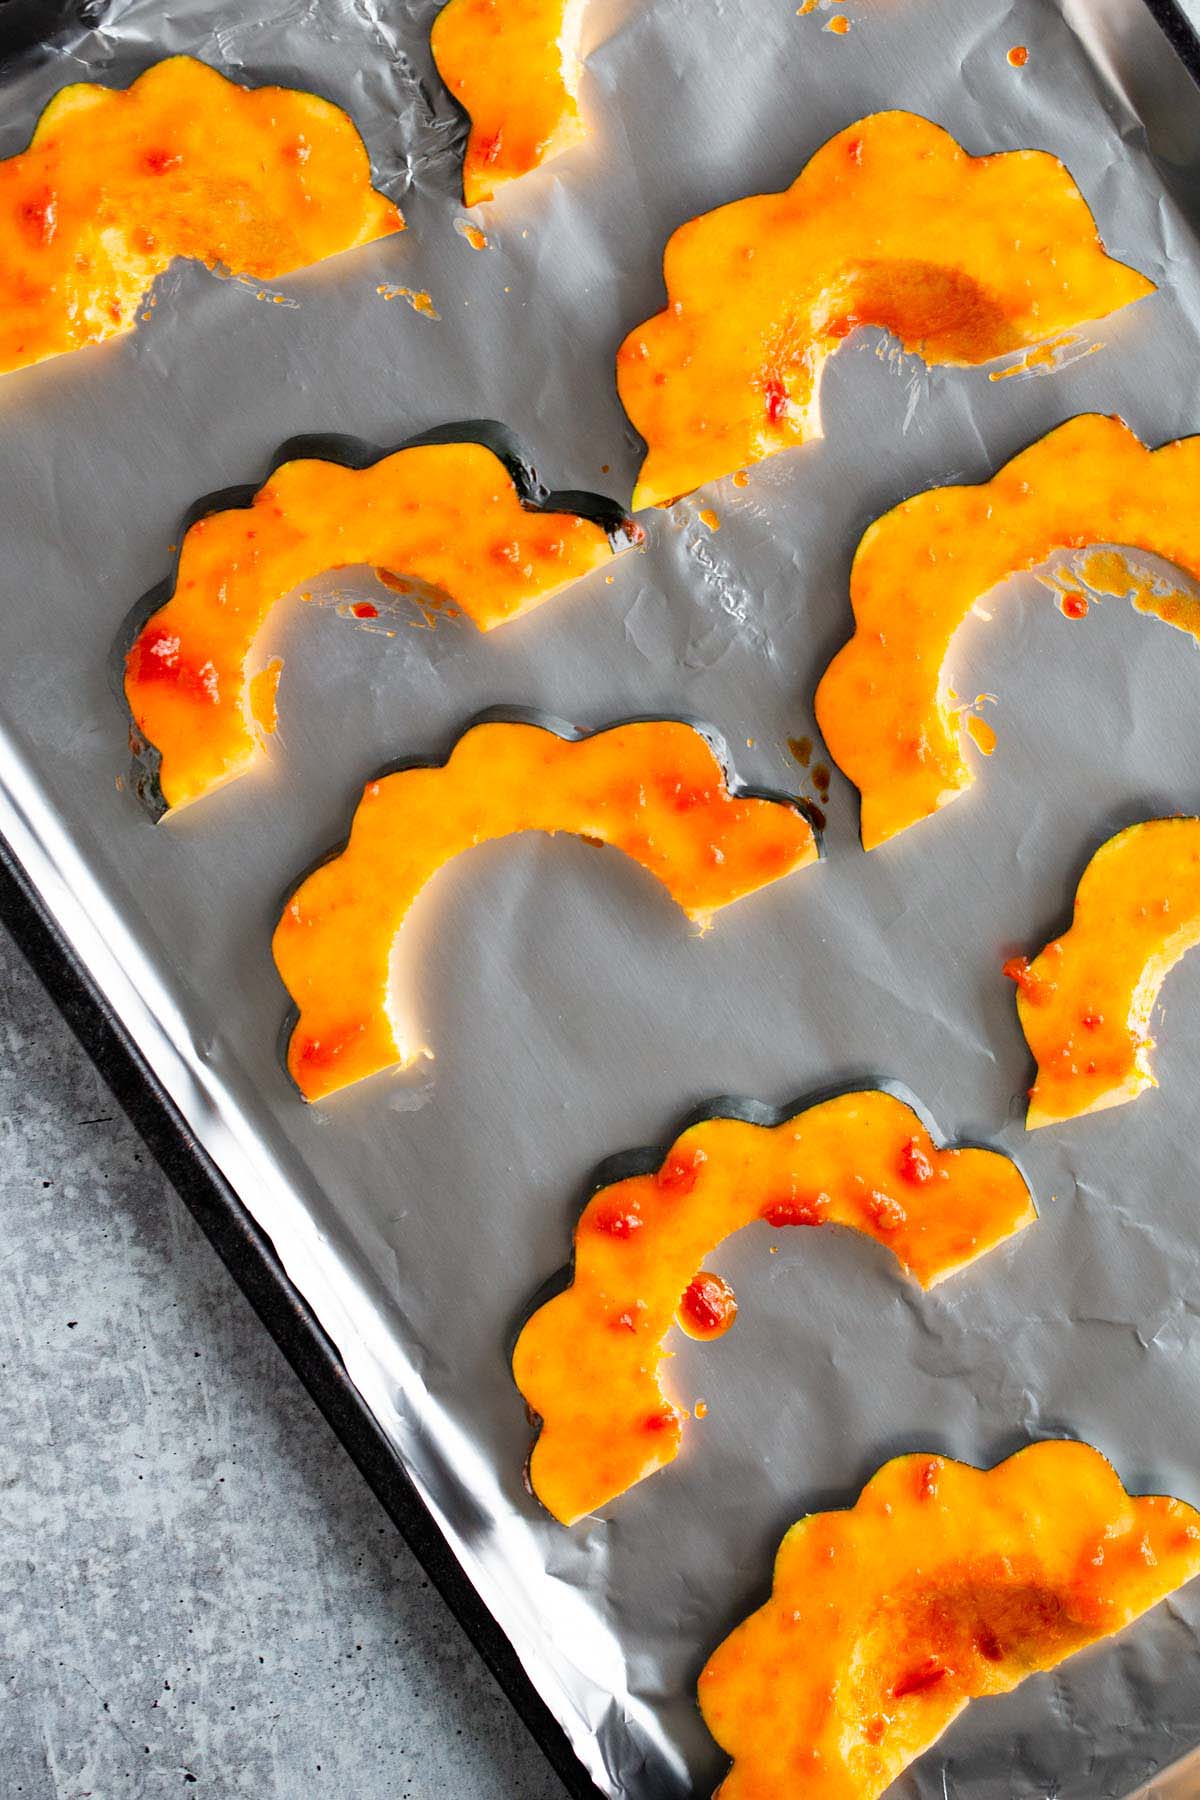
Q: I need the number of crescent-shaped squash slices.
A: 9